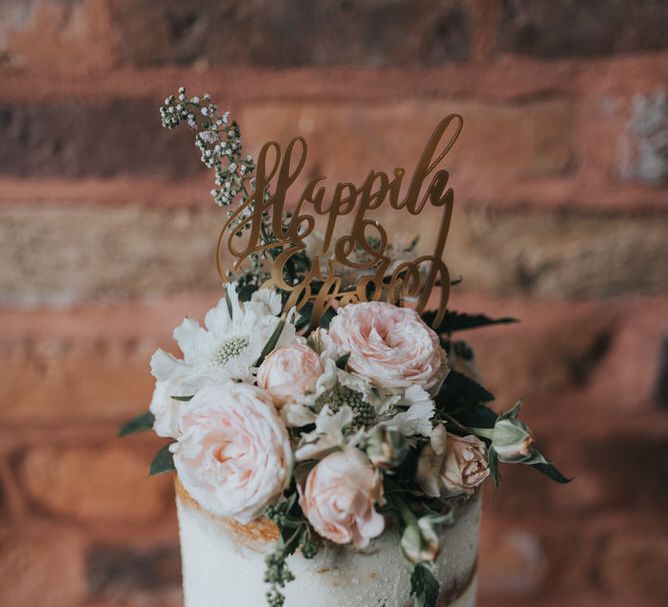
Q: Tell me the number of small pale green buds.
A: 3